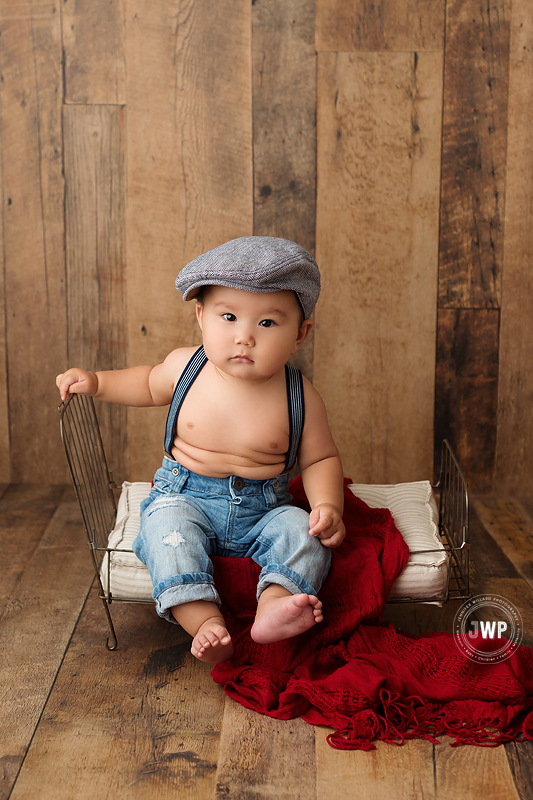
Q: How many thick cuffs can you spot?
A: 2